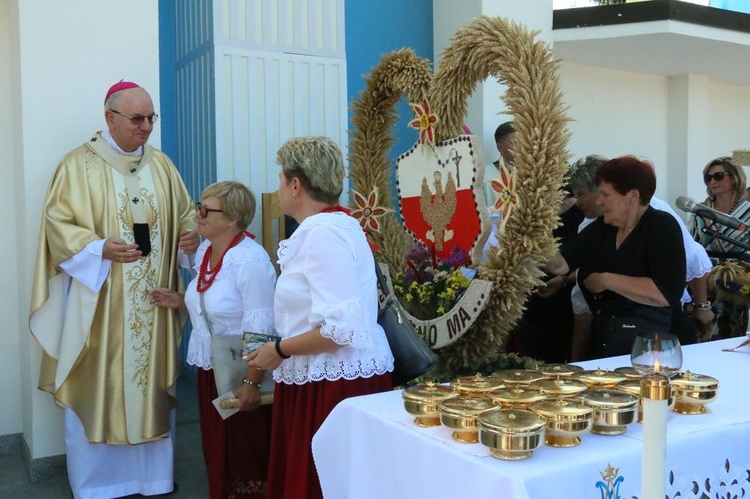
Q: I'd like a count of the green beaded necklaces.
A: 0